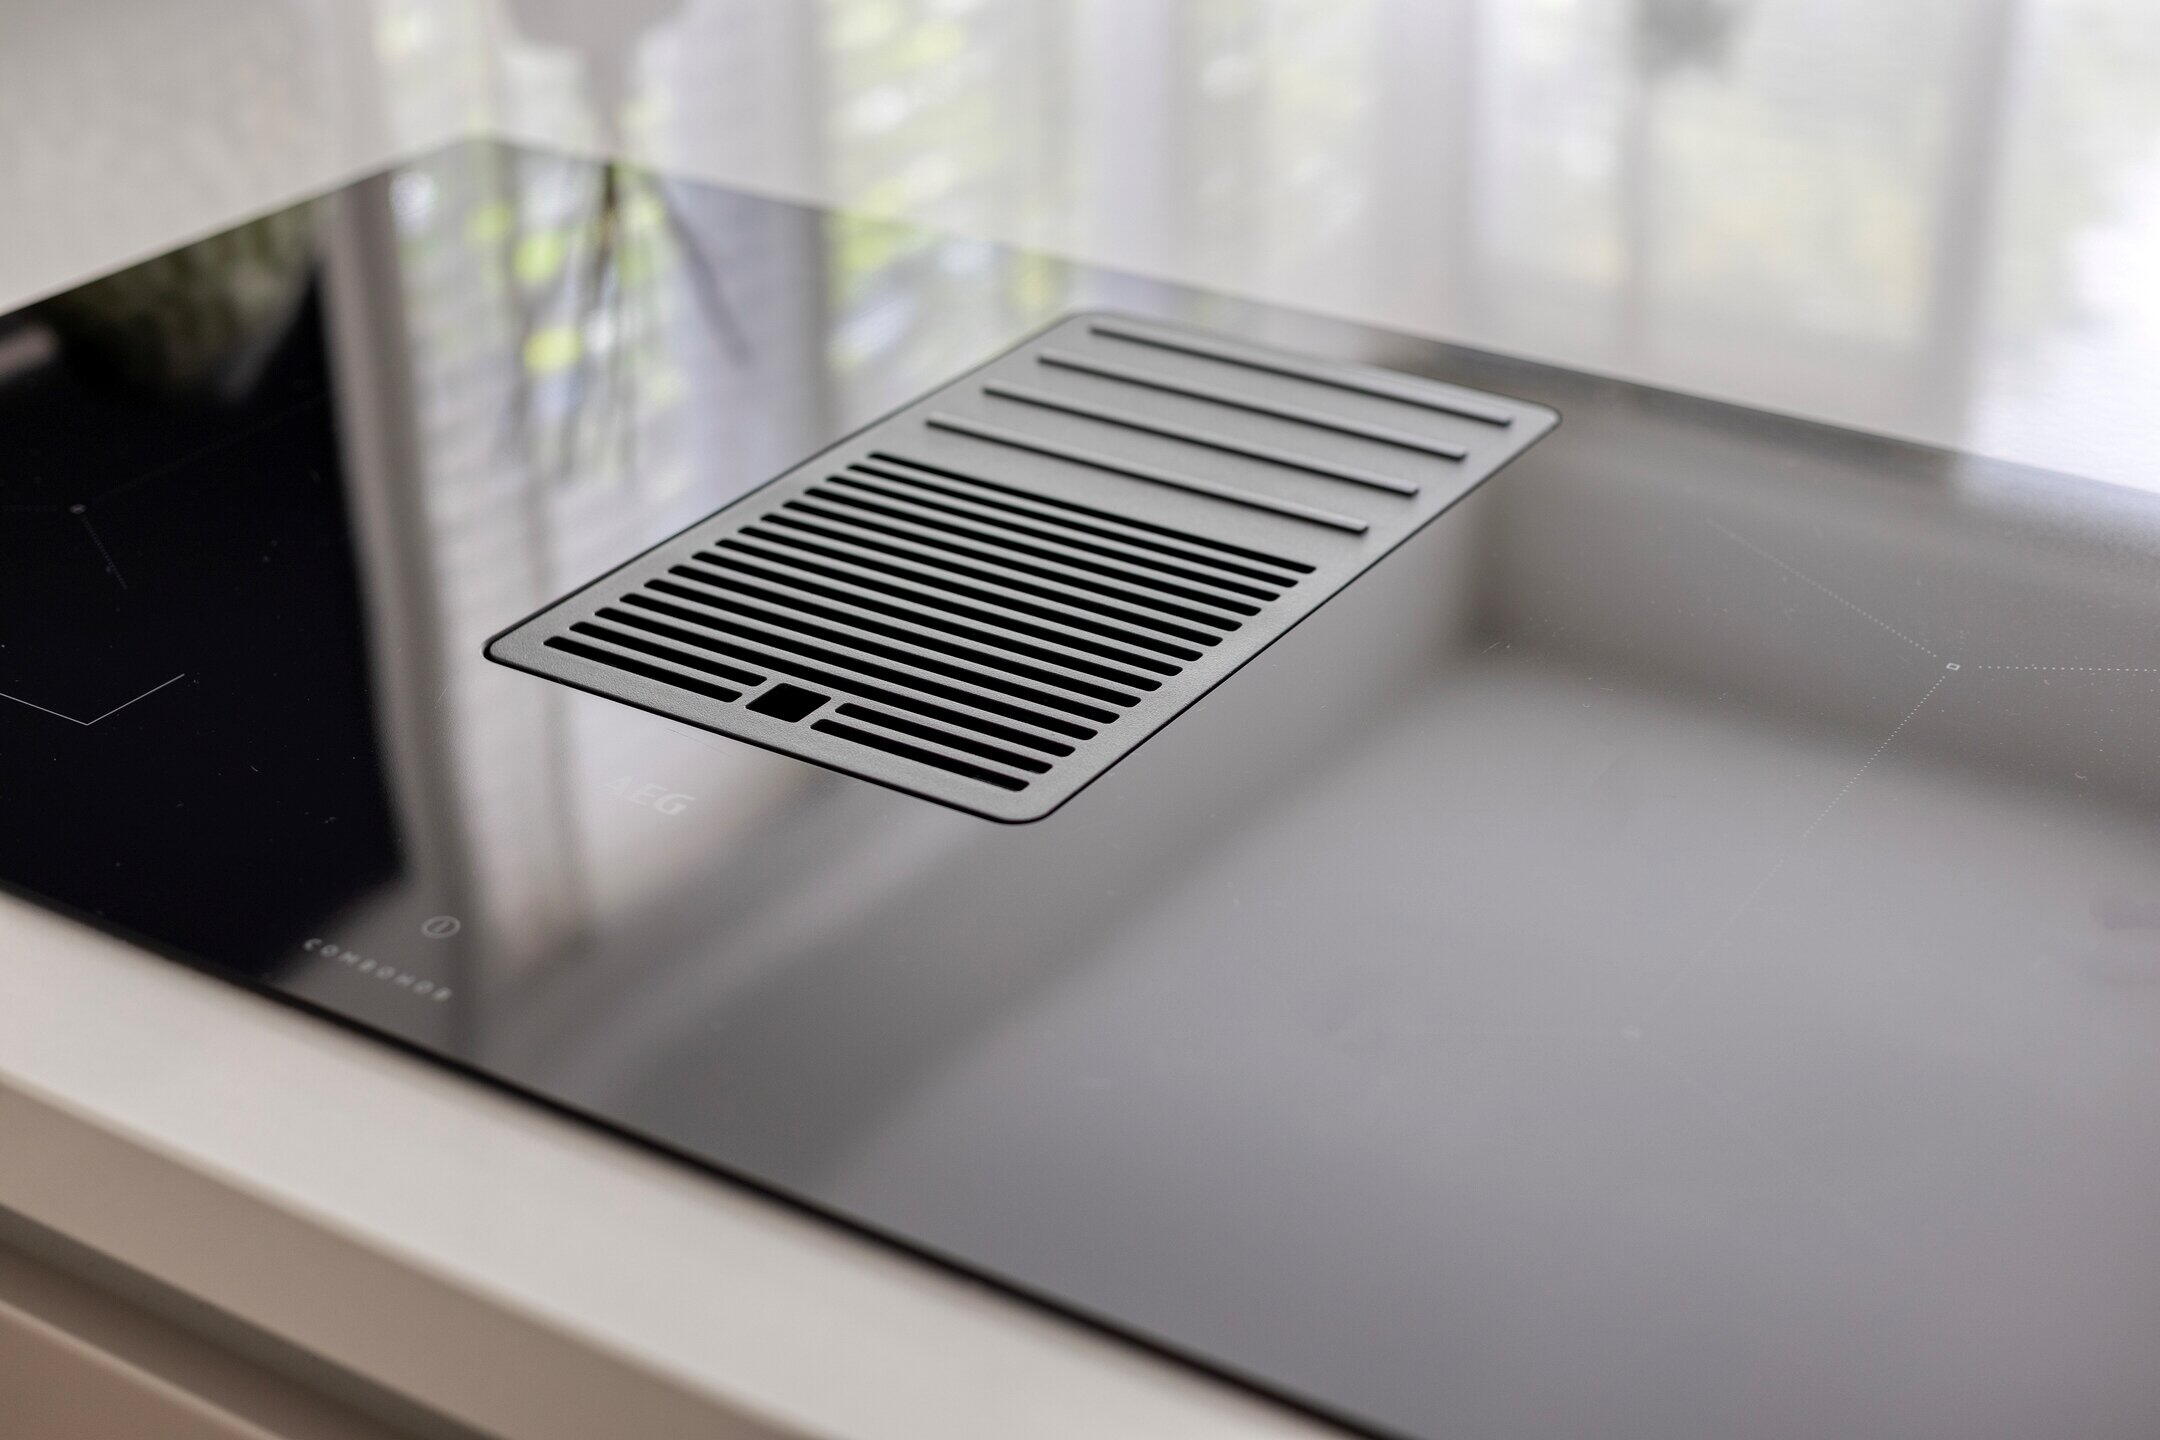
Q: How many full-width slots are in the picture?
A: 13